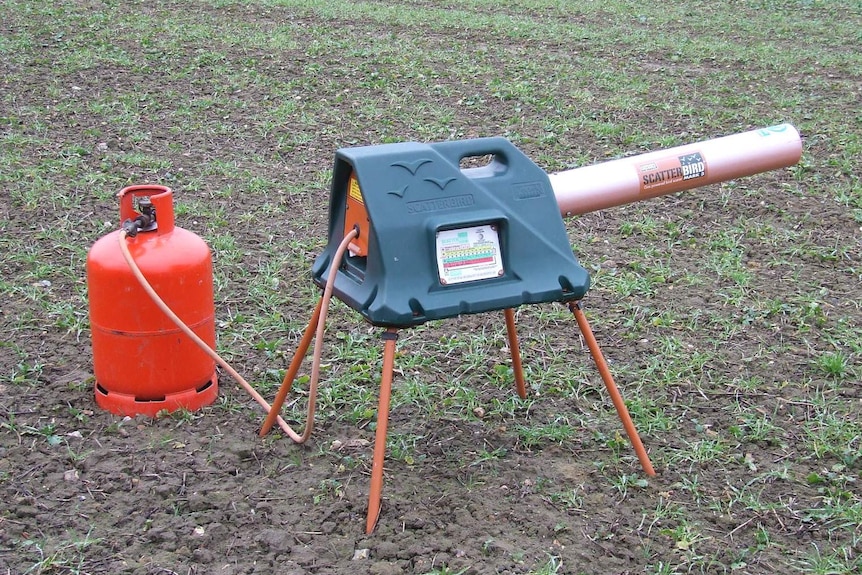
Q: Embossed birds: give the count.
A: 3